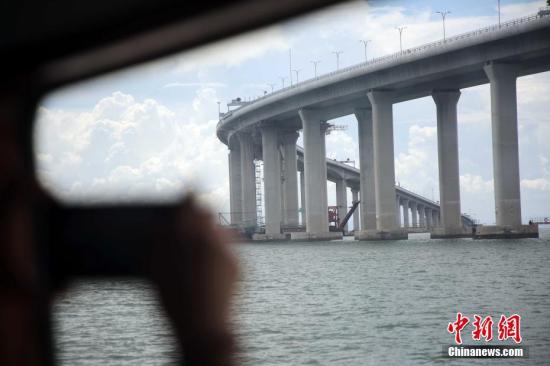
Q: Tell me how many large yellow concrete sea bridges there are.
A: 0